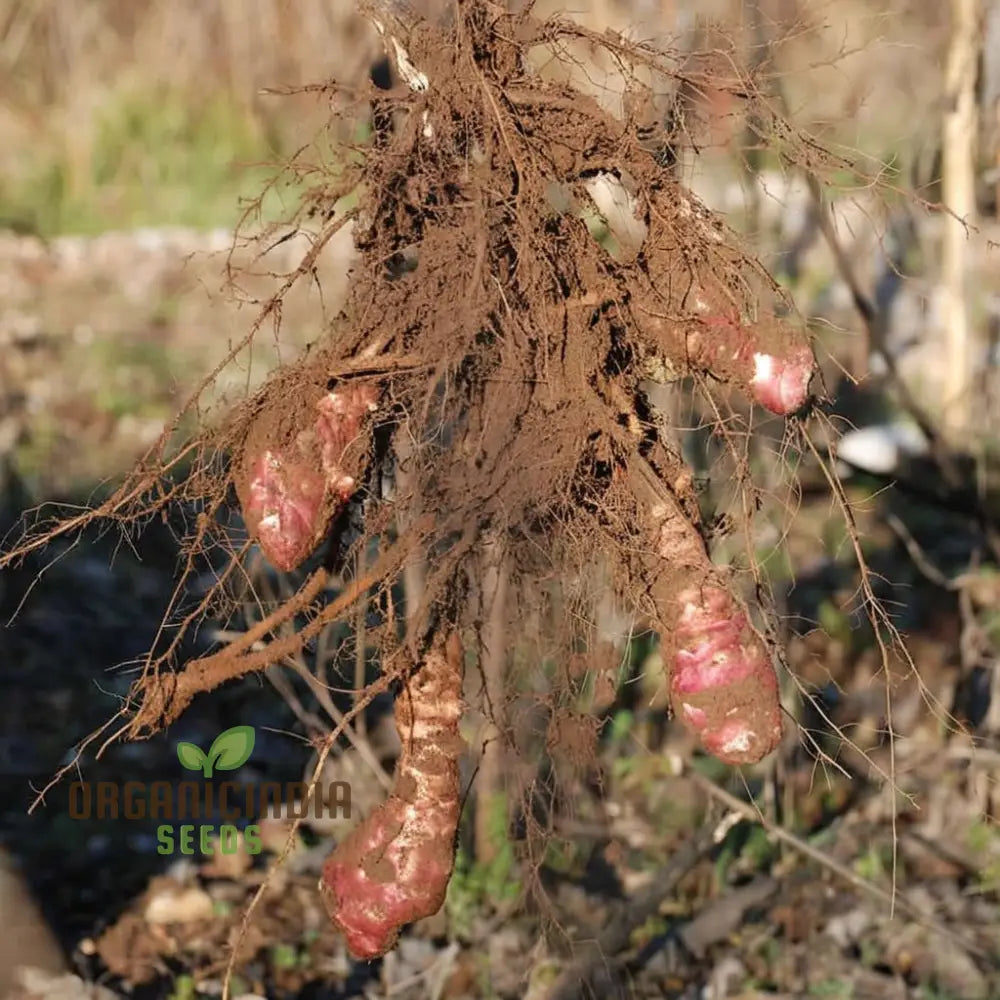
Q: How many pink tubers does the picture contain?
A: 4